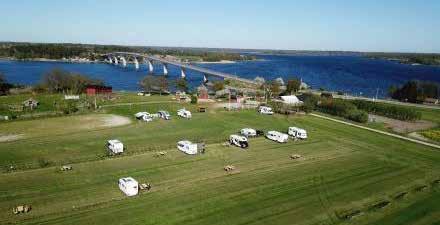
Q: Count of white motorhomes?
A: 11